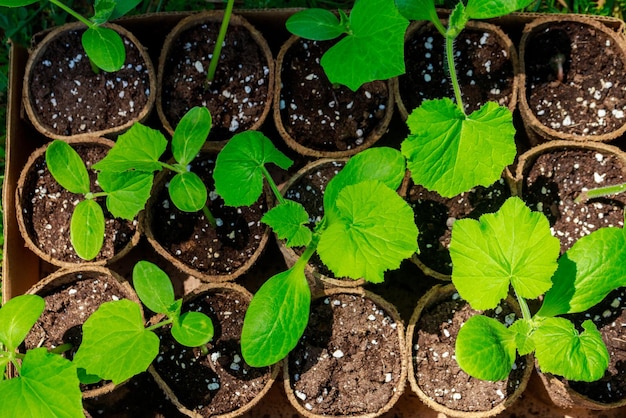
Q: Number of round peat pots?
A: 15